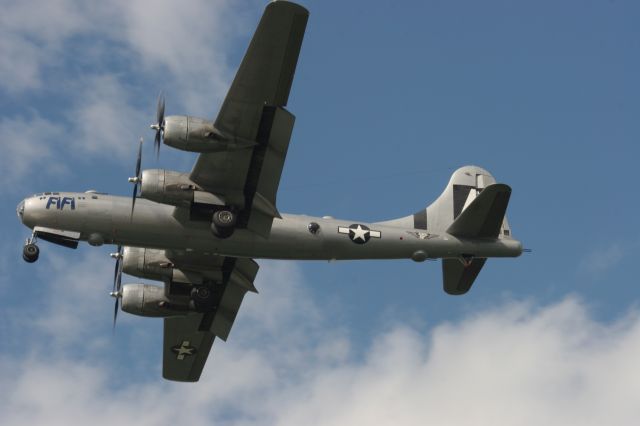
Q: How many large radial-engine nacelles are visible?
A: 4